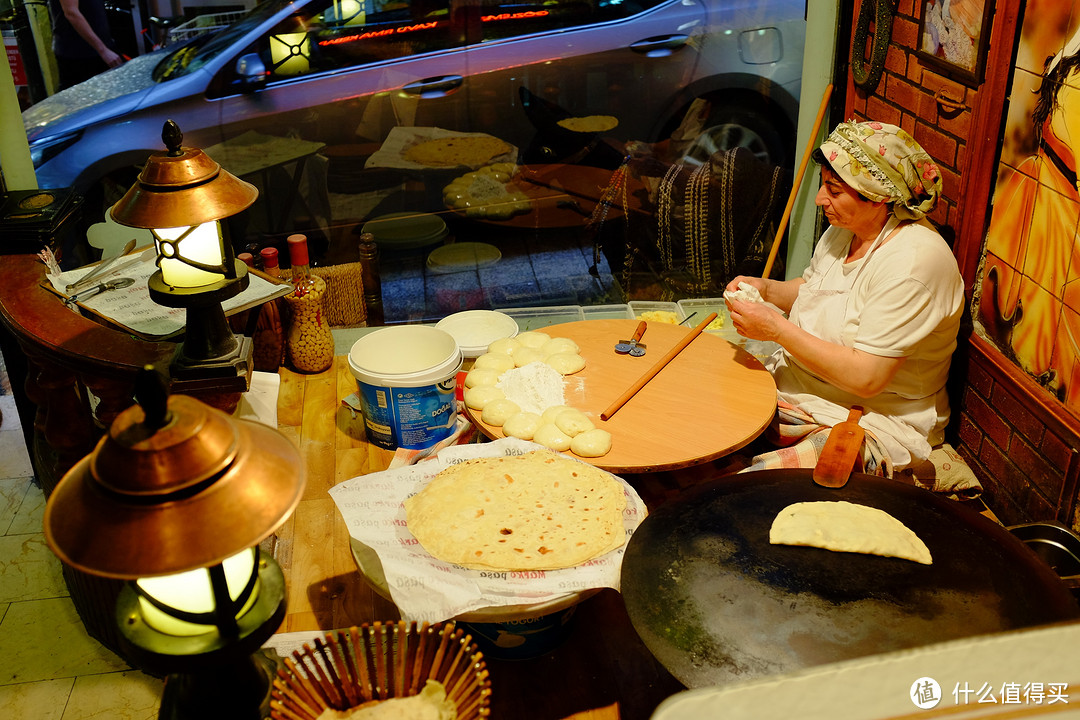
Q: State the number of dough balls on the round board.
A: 14